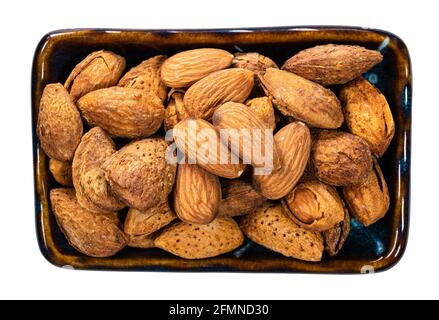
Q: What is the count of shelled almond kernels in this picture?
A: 6